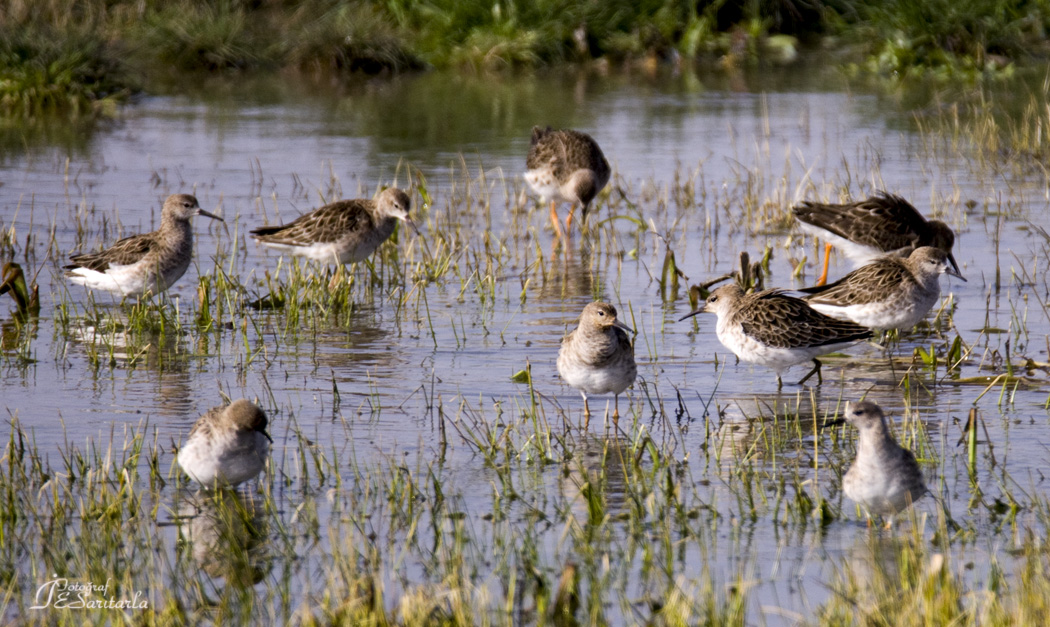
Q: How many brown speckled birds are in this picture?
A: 9